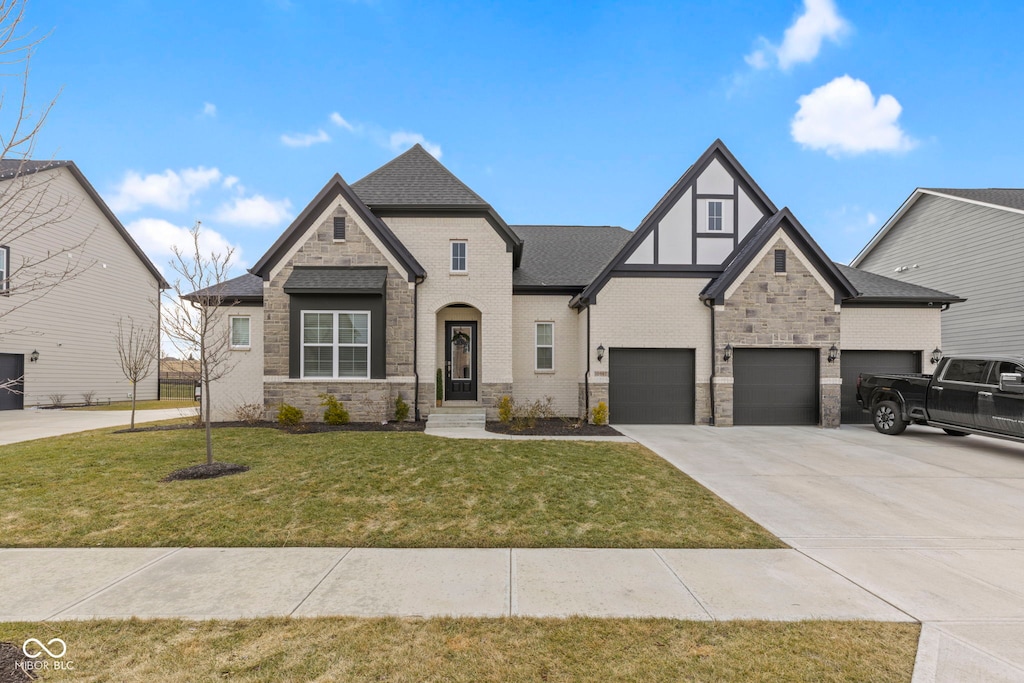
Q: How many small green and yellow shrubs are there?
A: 5